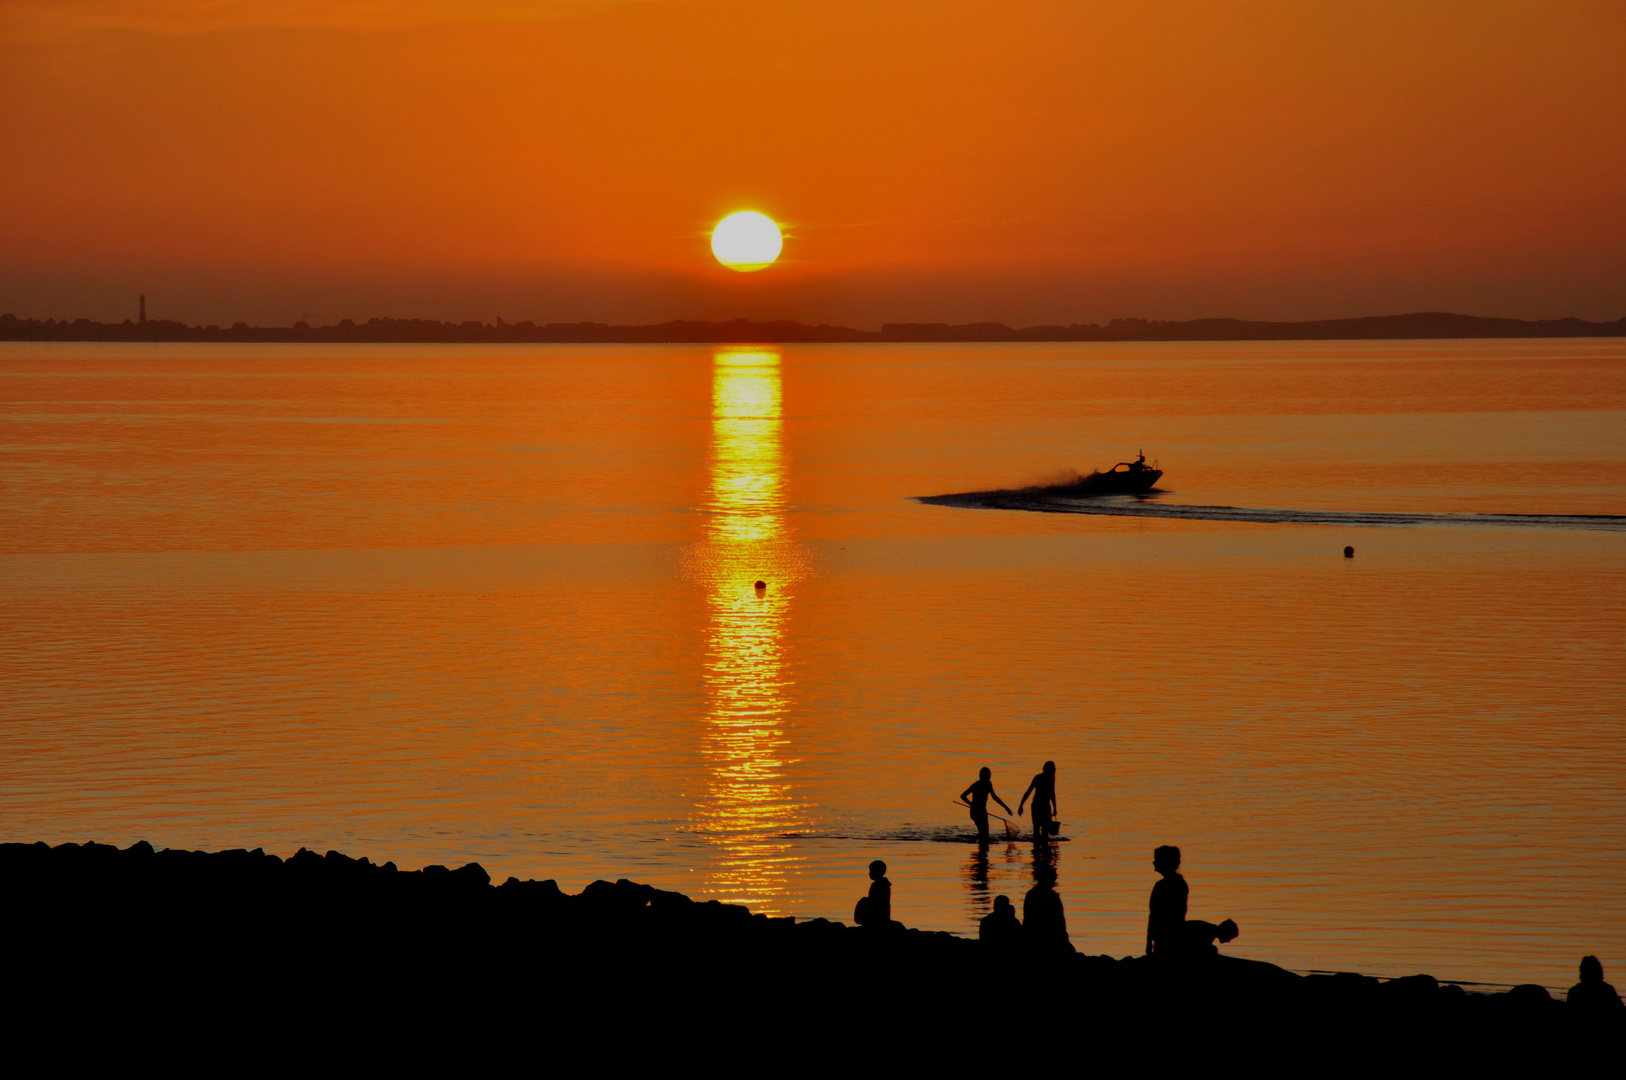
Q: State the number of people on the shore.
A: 6